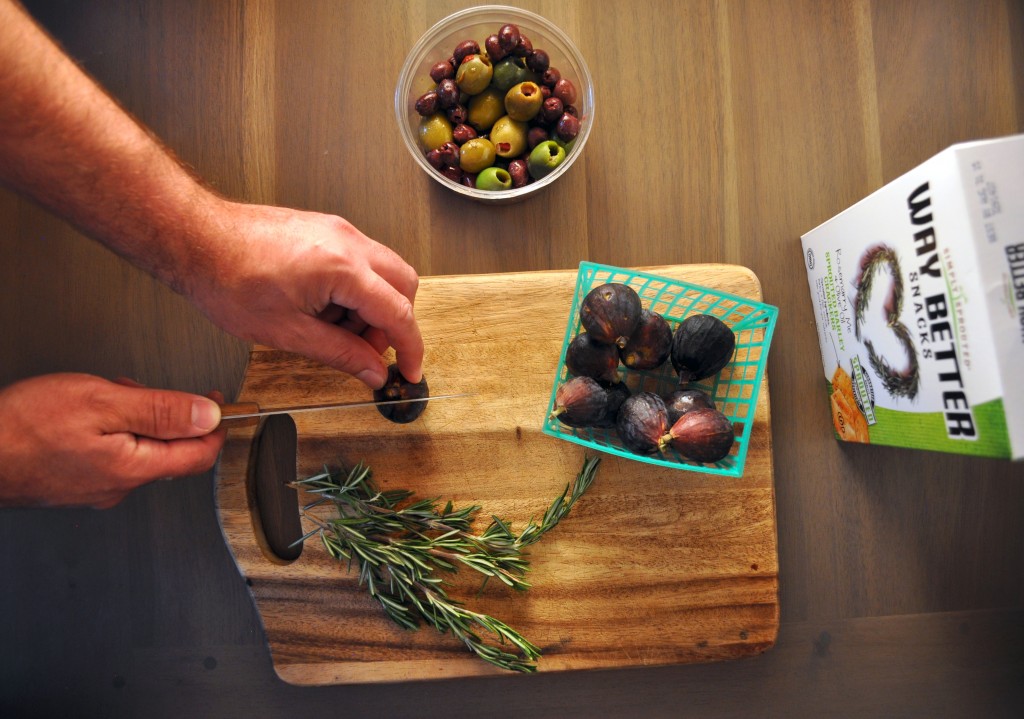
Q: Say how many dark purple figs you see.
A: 10